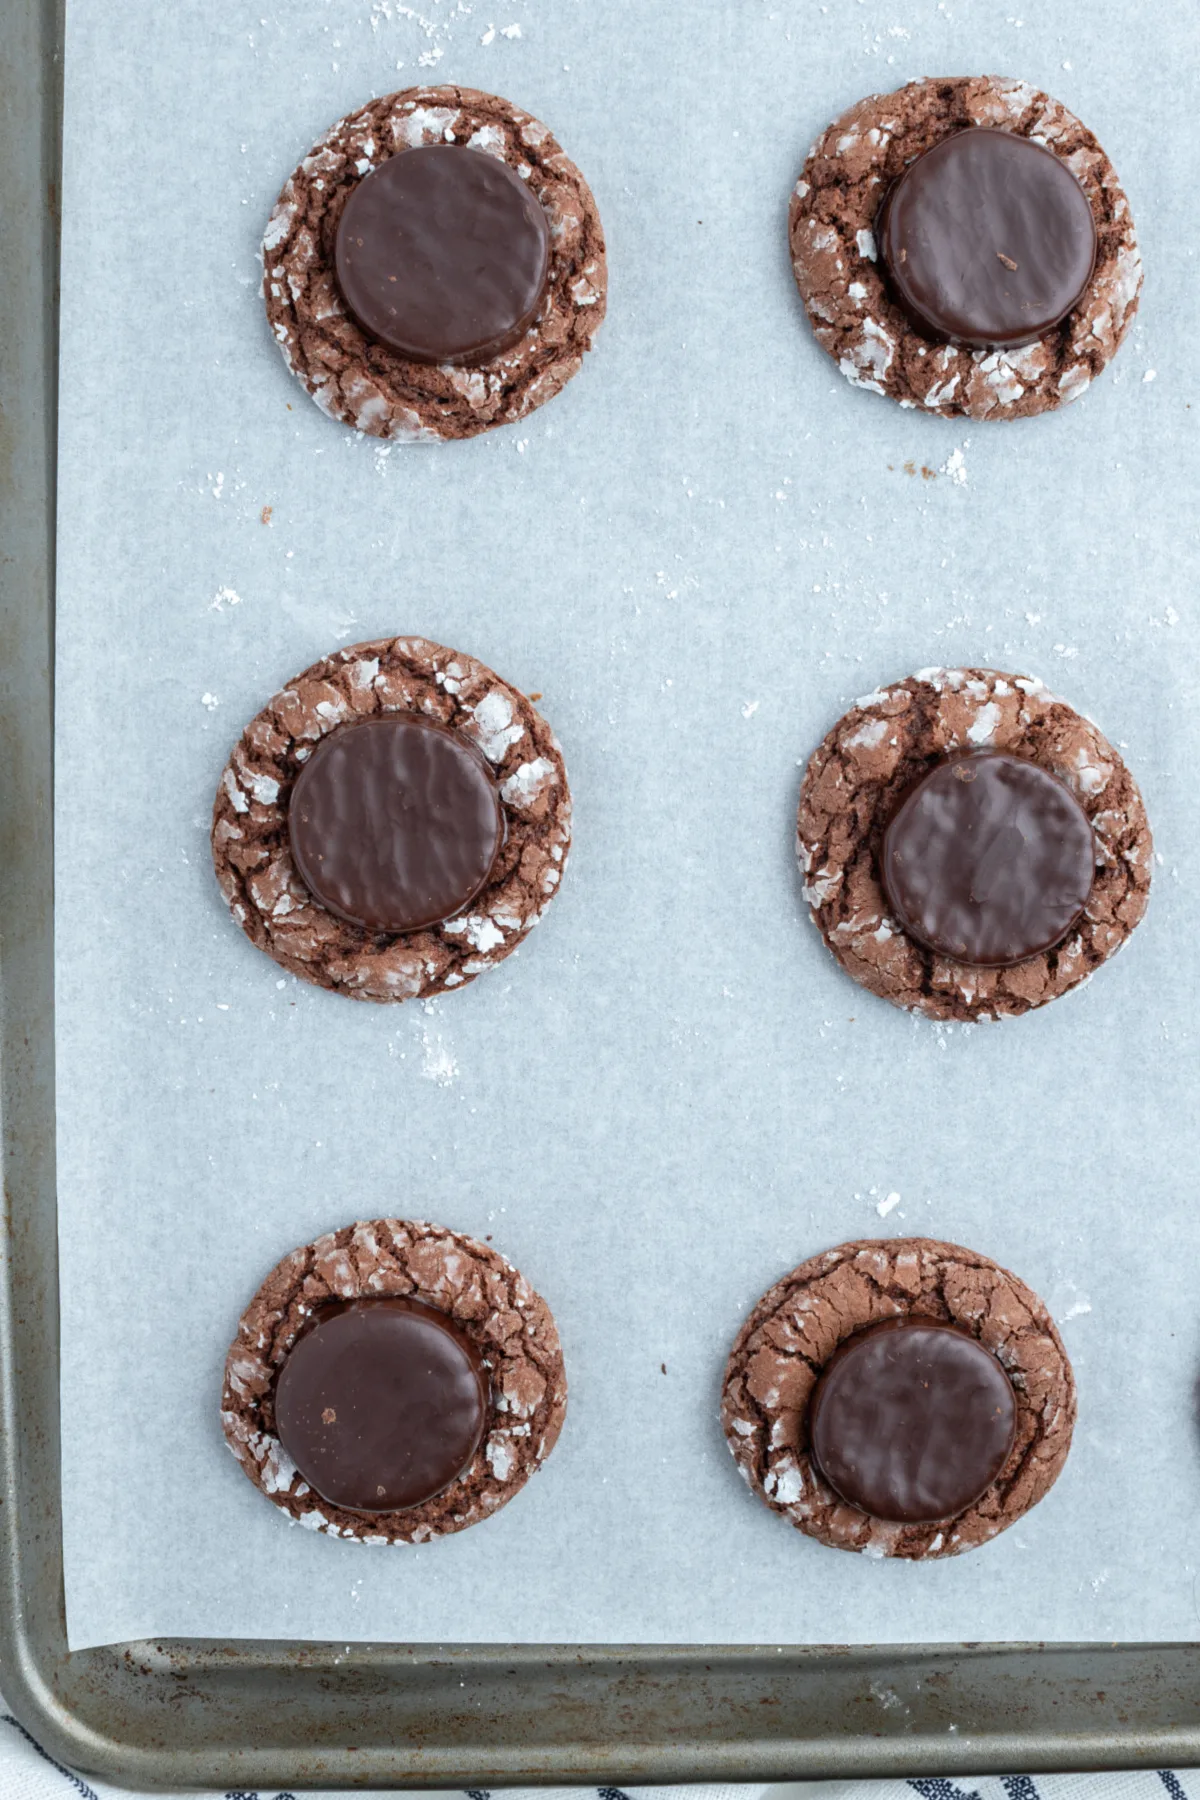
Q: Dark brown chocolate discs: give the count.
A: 6